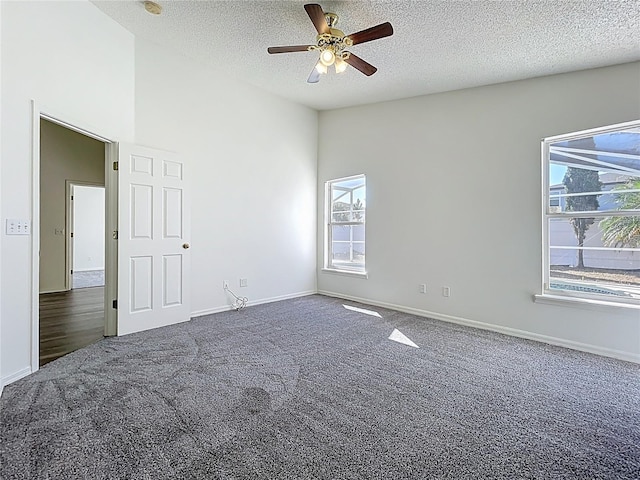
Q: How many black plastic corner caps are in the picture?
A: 0